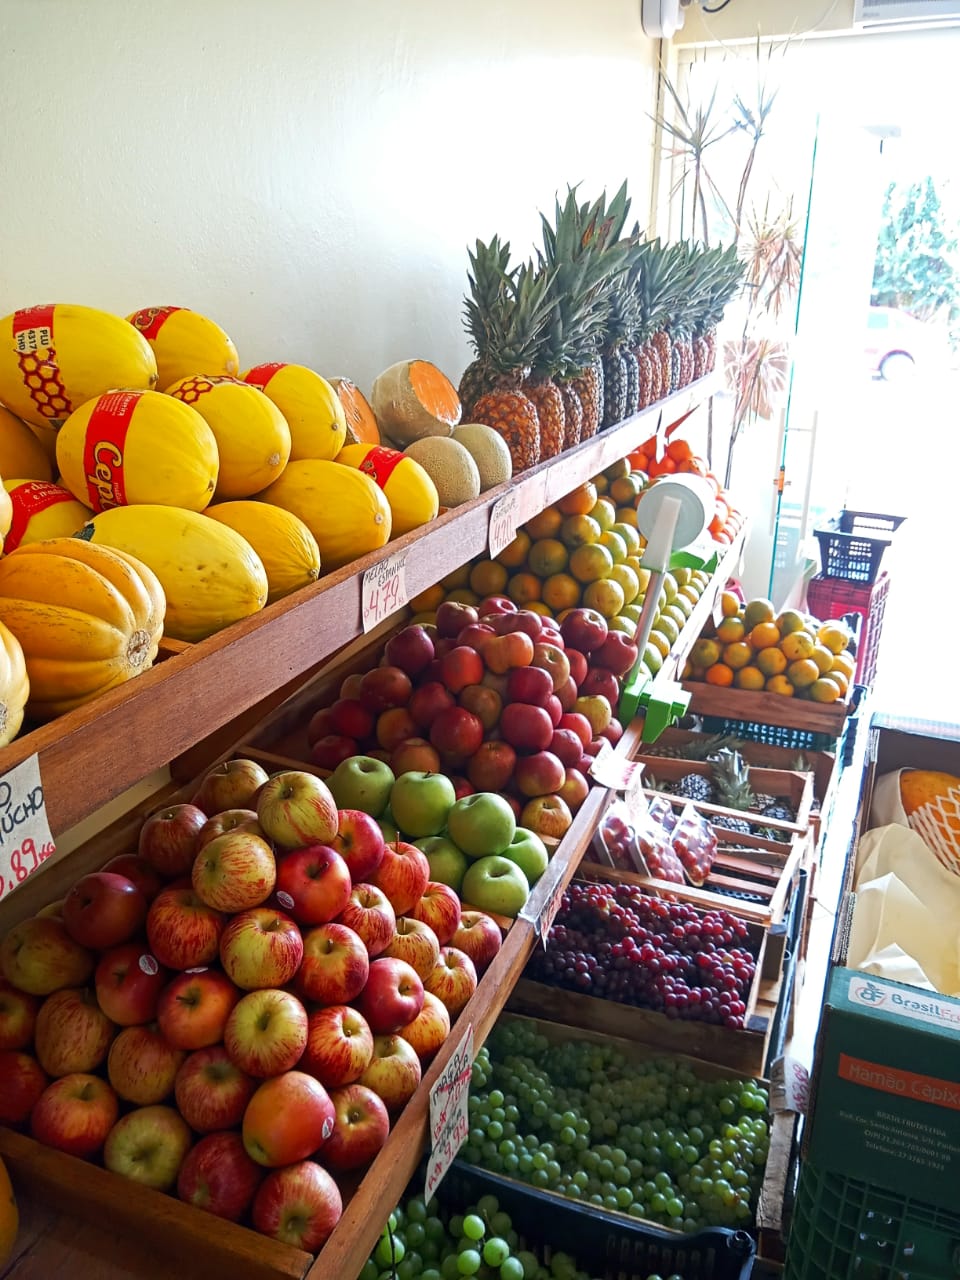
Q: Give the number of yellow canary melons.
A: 11